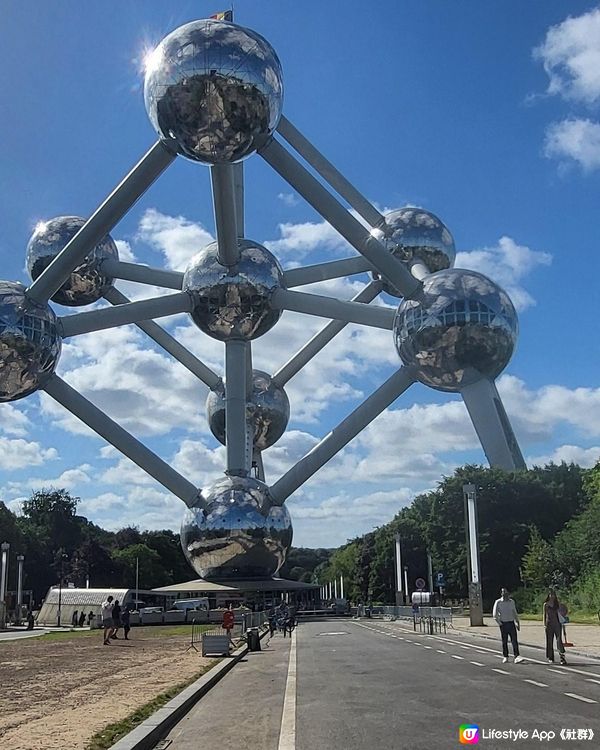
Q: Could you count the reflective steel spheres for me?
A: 8